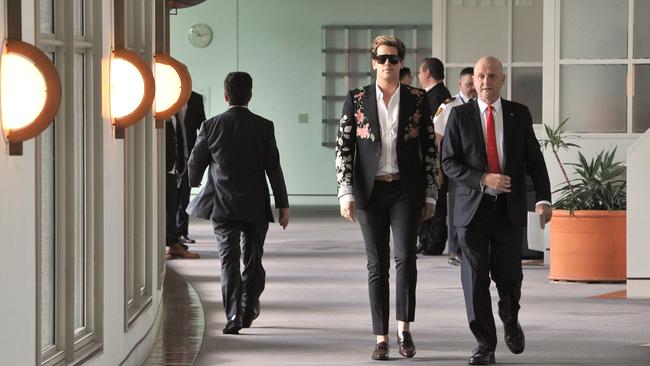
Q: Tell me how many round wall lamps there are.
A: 3